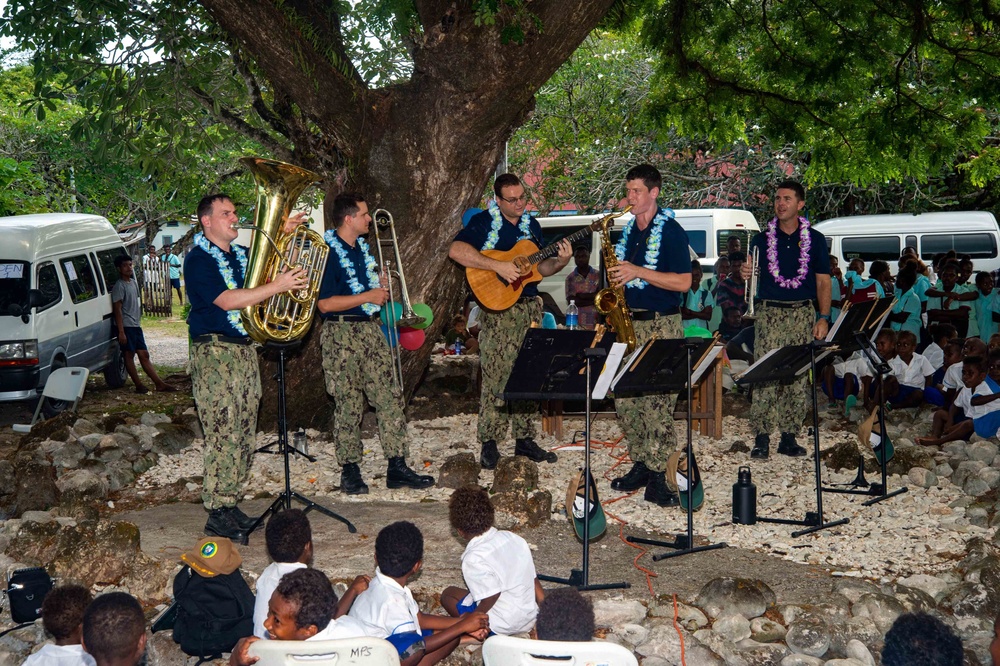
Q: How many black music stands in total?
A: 4